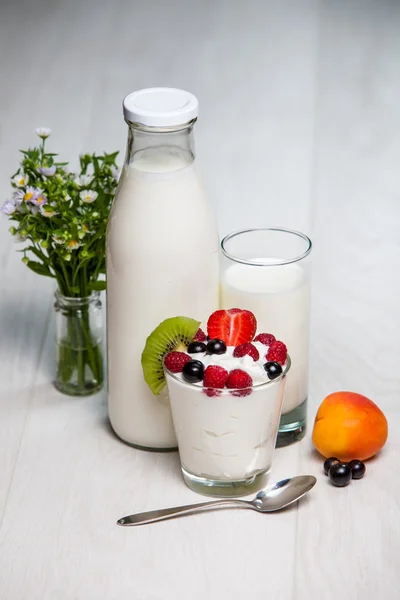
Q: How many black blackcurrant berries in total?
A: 7